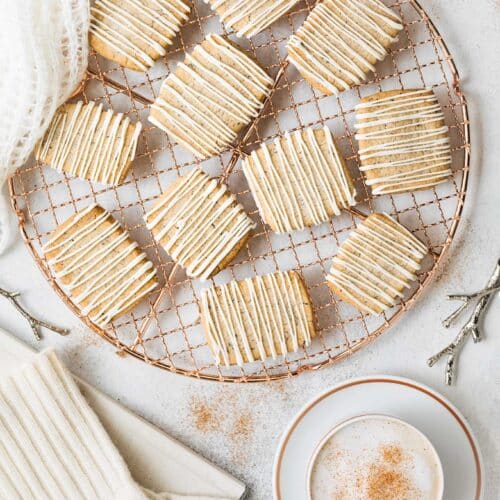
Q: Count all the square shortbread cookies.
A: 11